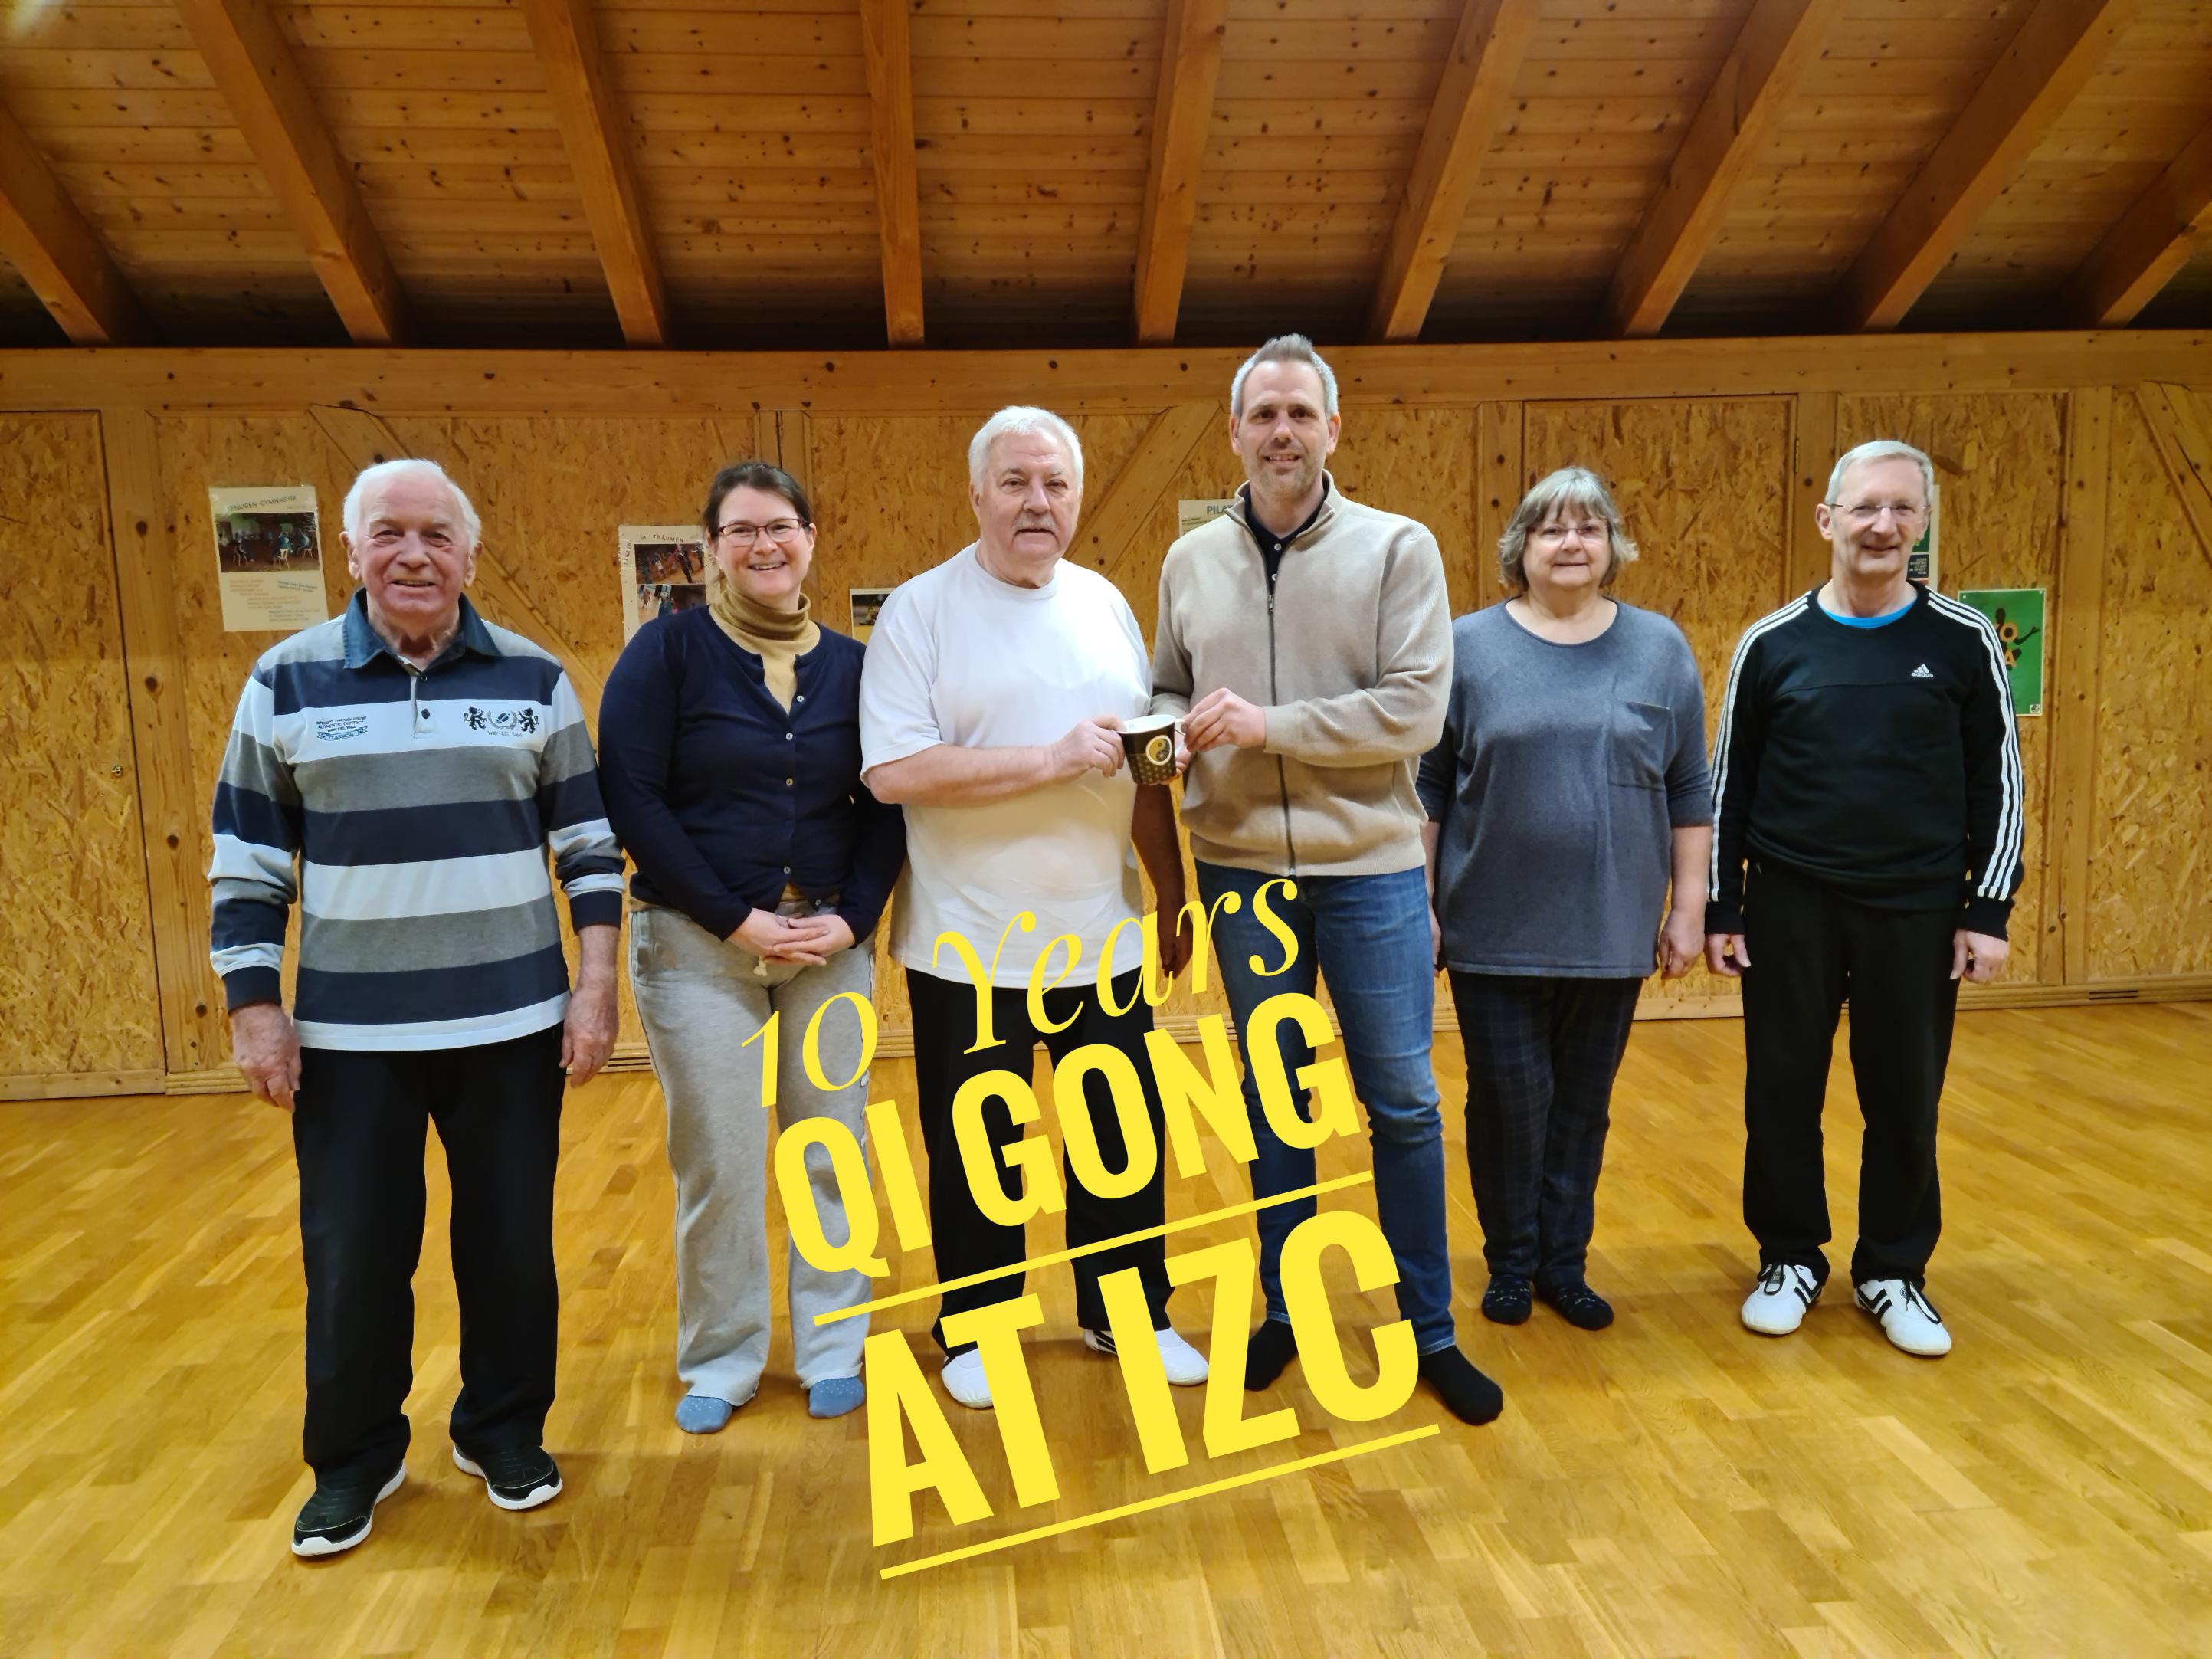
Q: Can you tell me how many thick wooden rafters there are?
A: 9